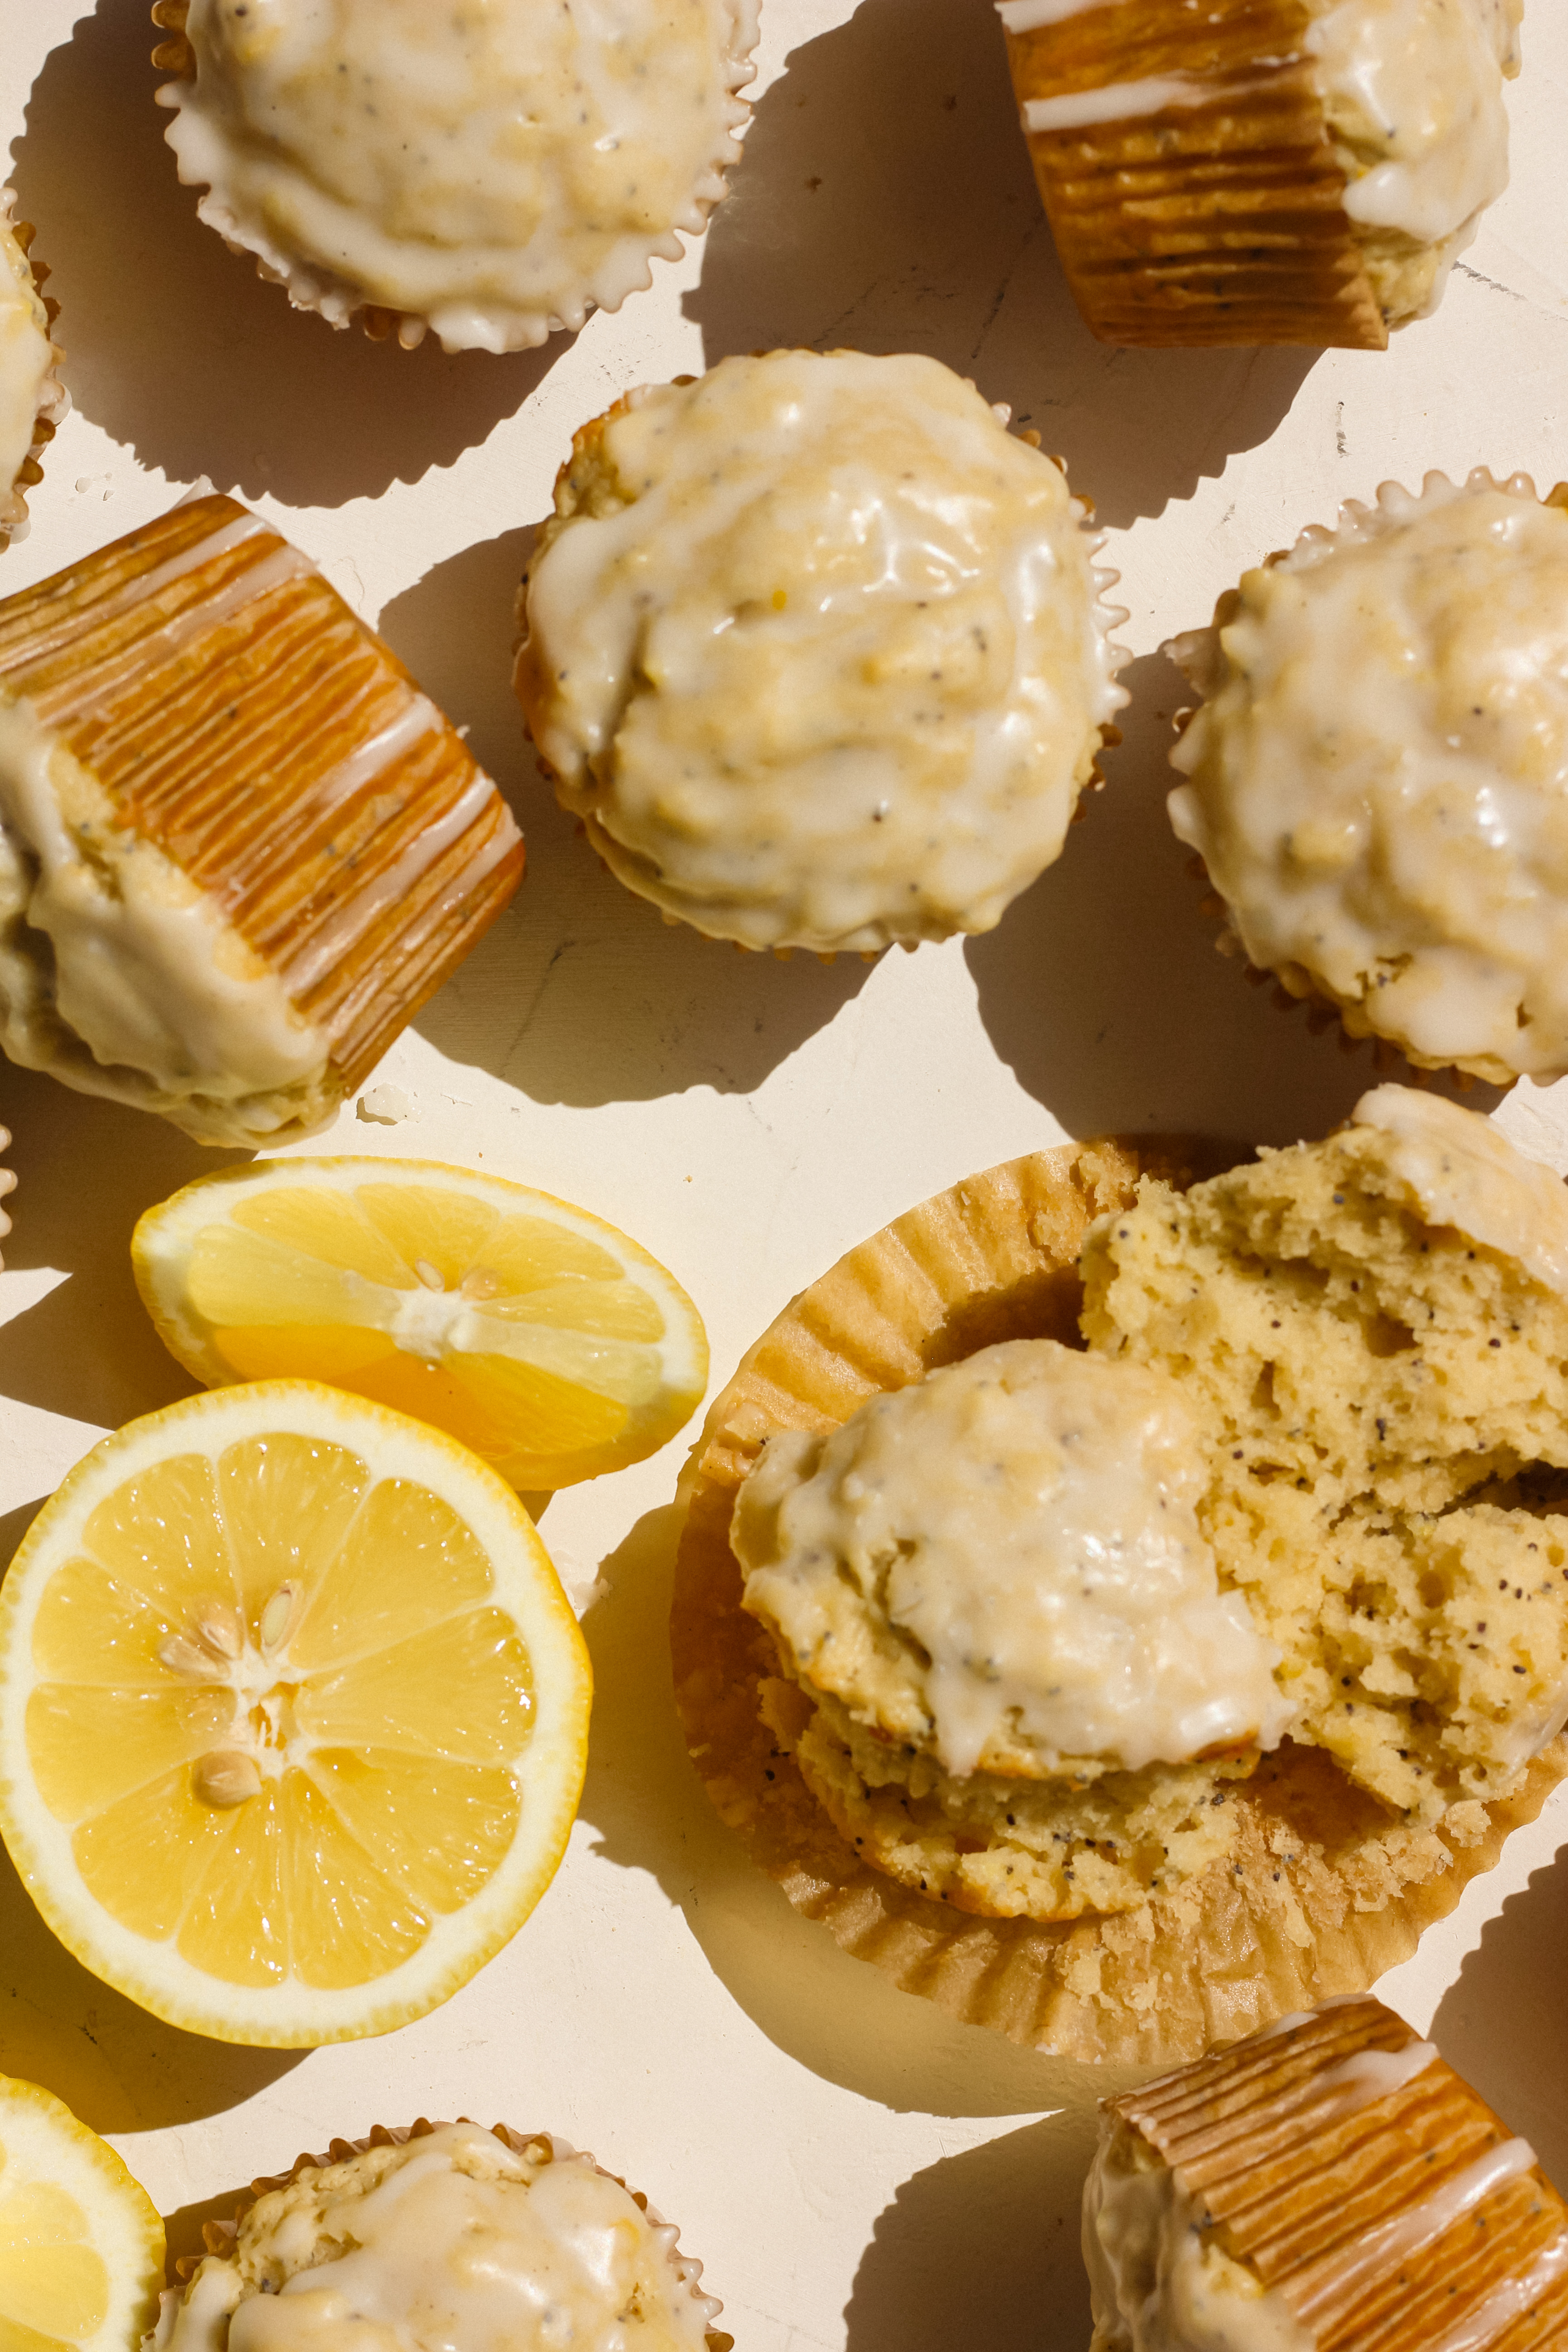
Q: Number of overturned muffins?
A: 3